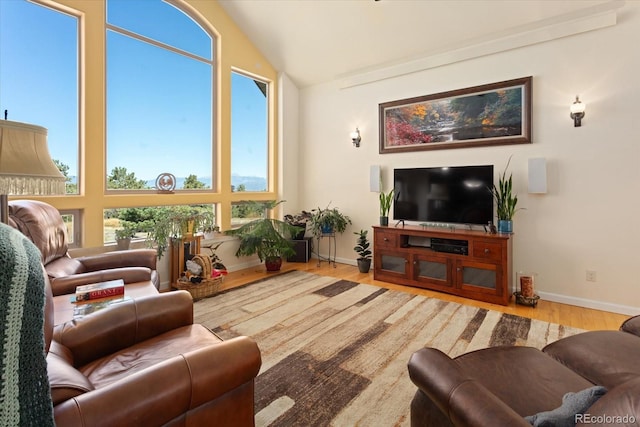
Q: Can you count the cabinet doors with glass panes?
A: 3